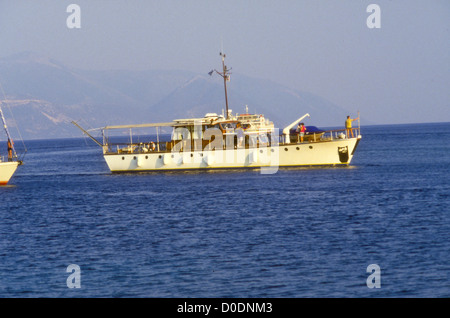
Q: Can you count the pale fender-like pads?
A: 5